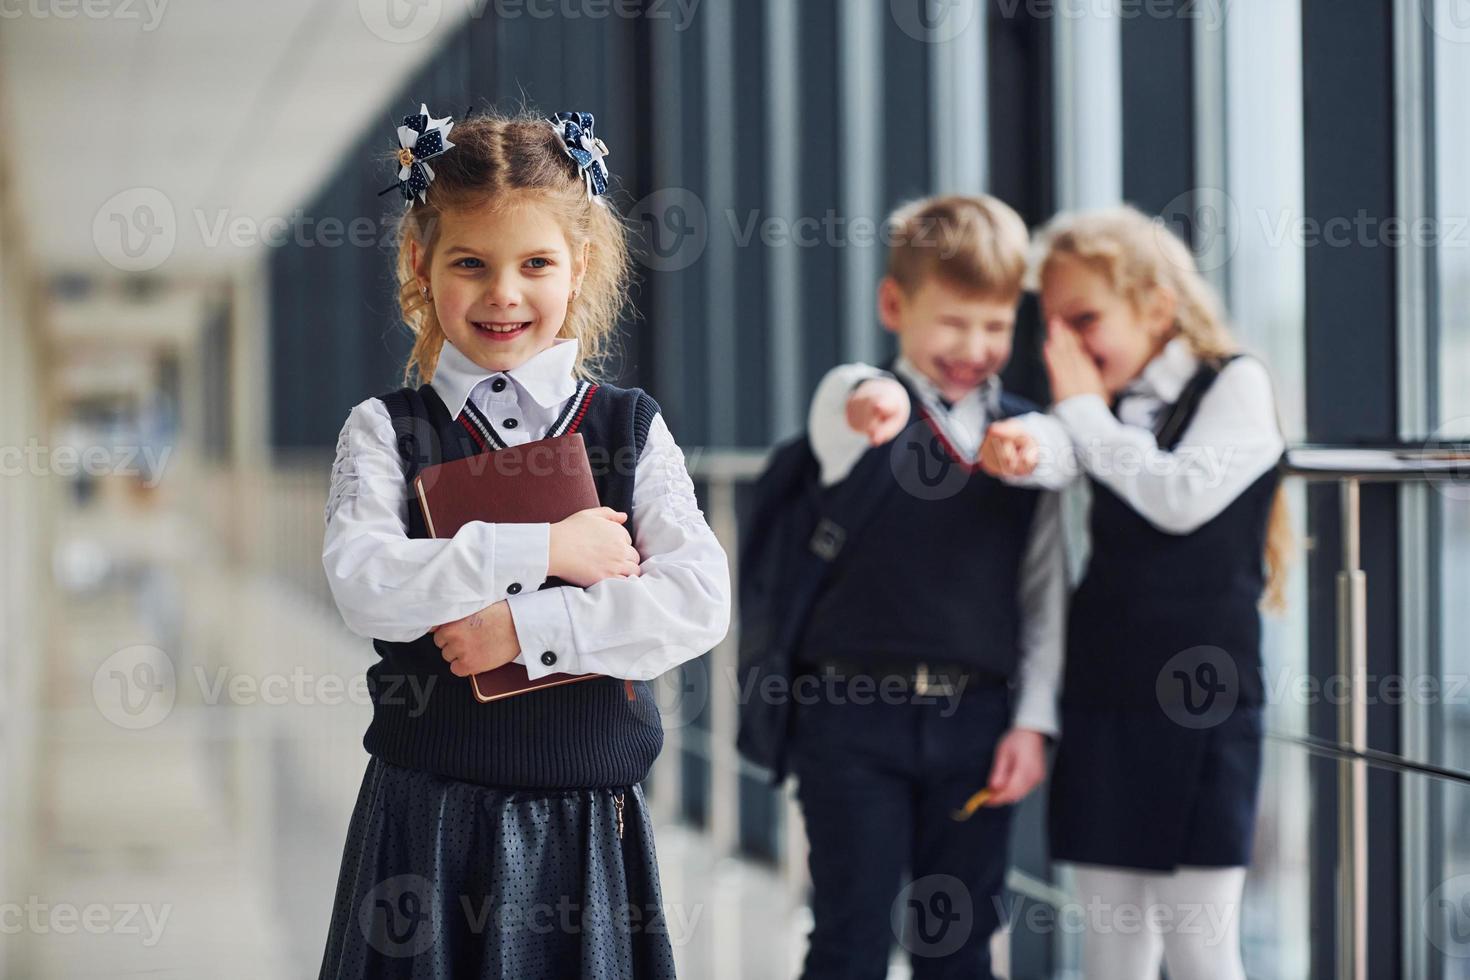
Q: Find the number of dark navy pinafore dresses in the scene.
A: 1